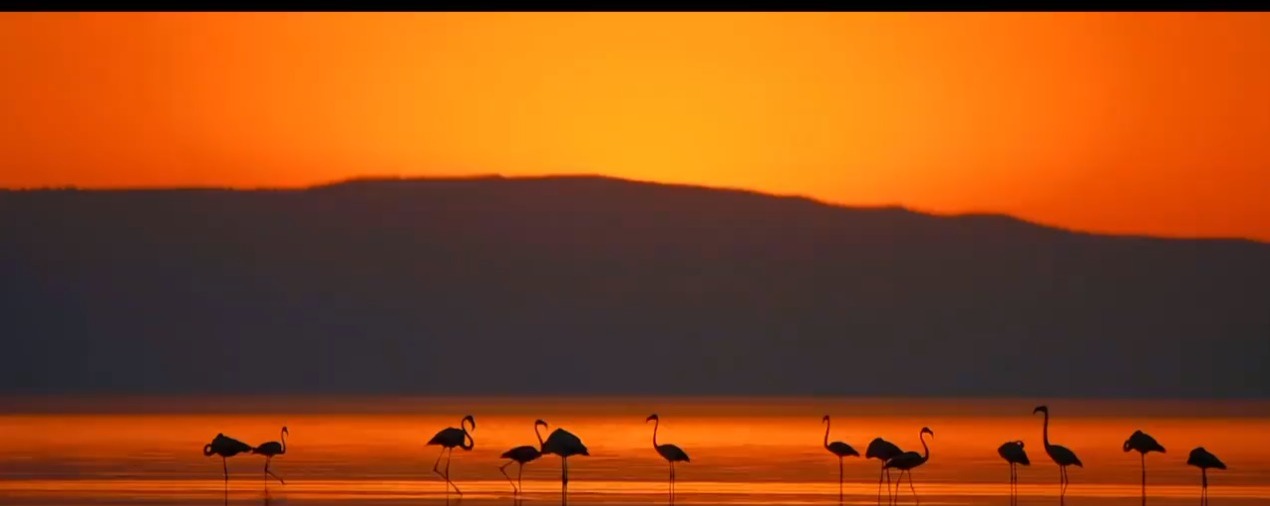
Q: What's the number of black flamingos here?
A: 13